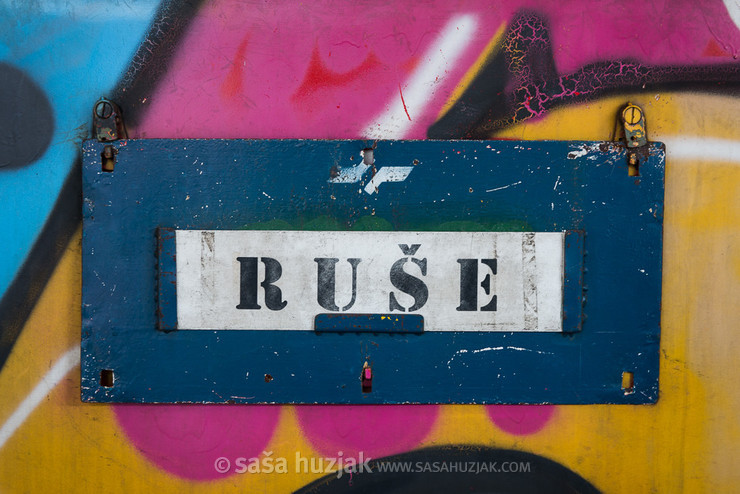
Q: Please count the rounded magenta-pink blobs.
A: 3